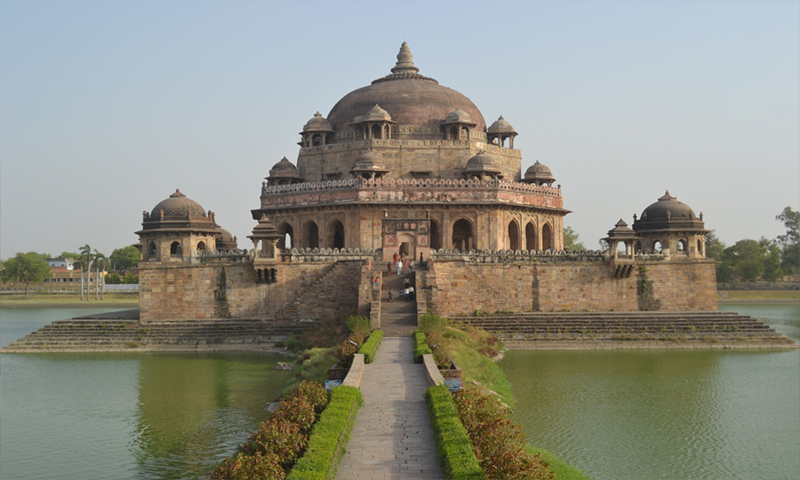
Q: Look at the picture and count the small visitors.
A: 14